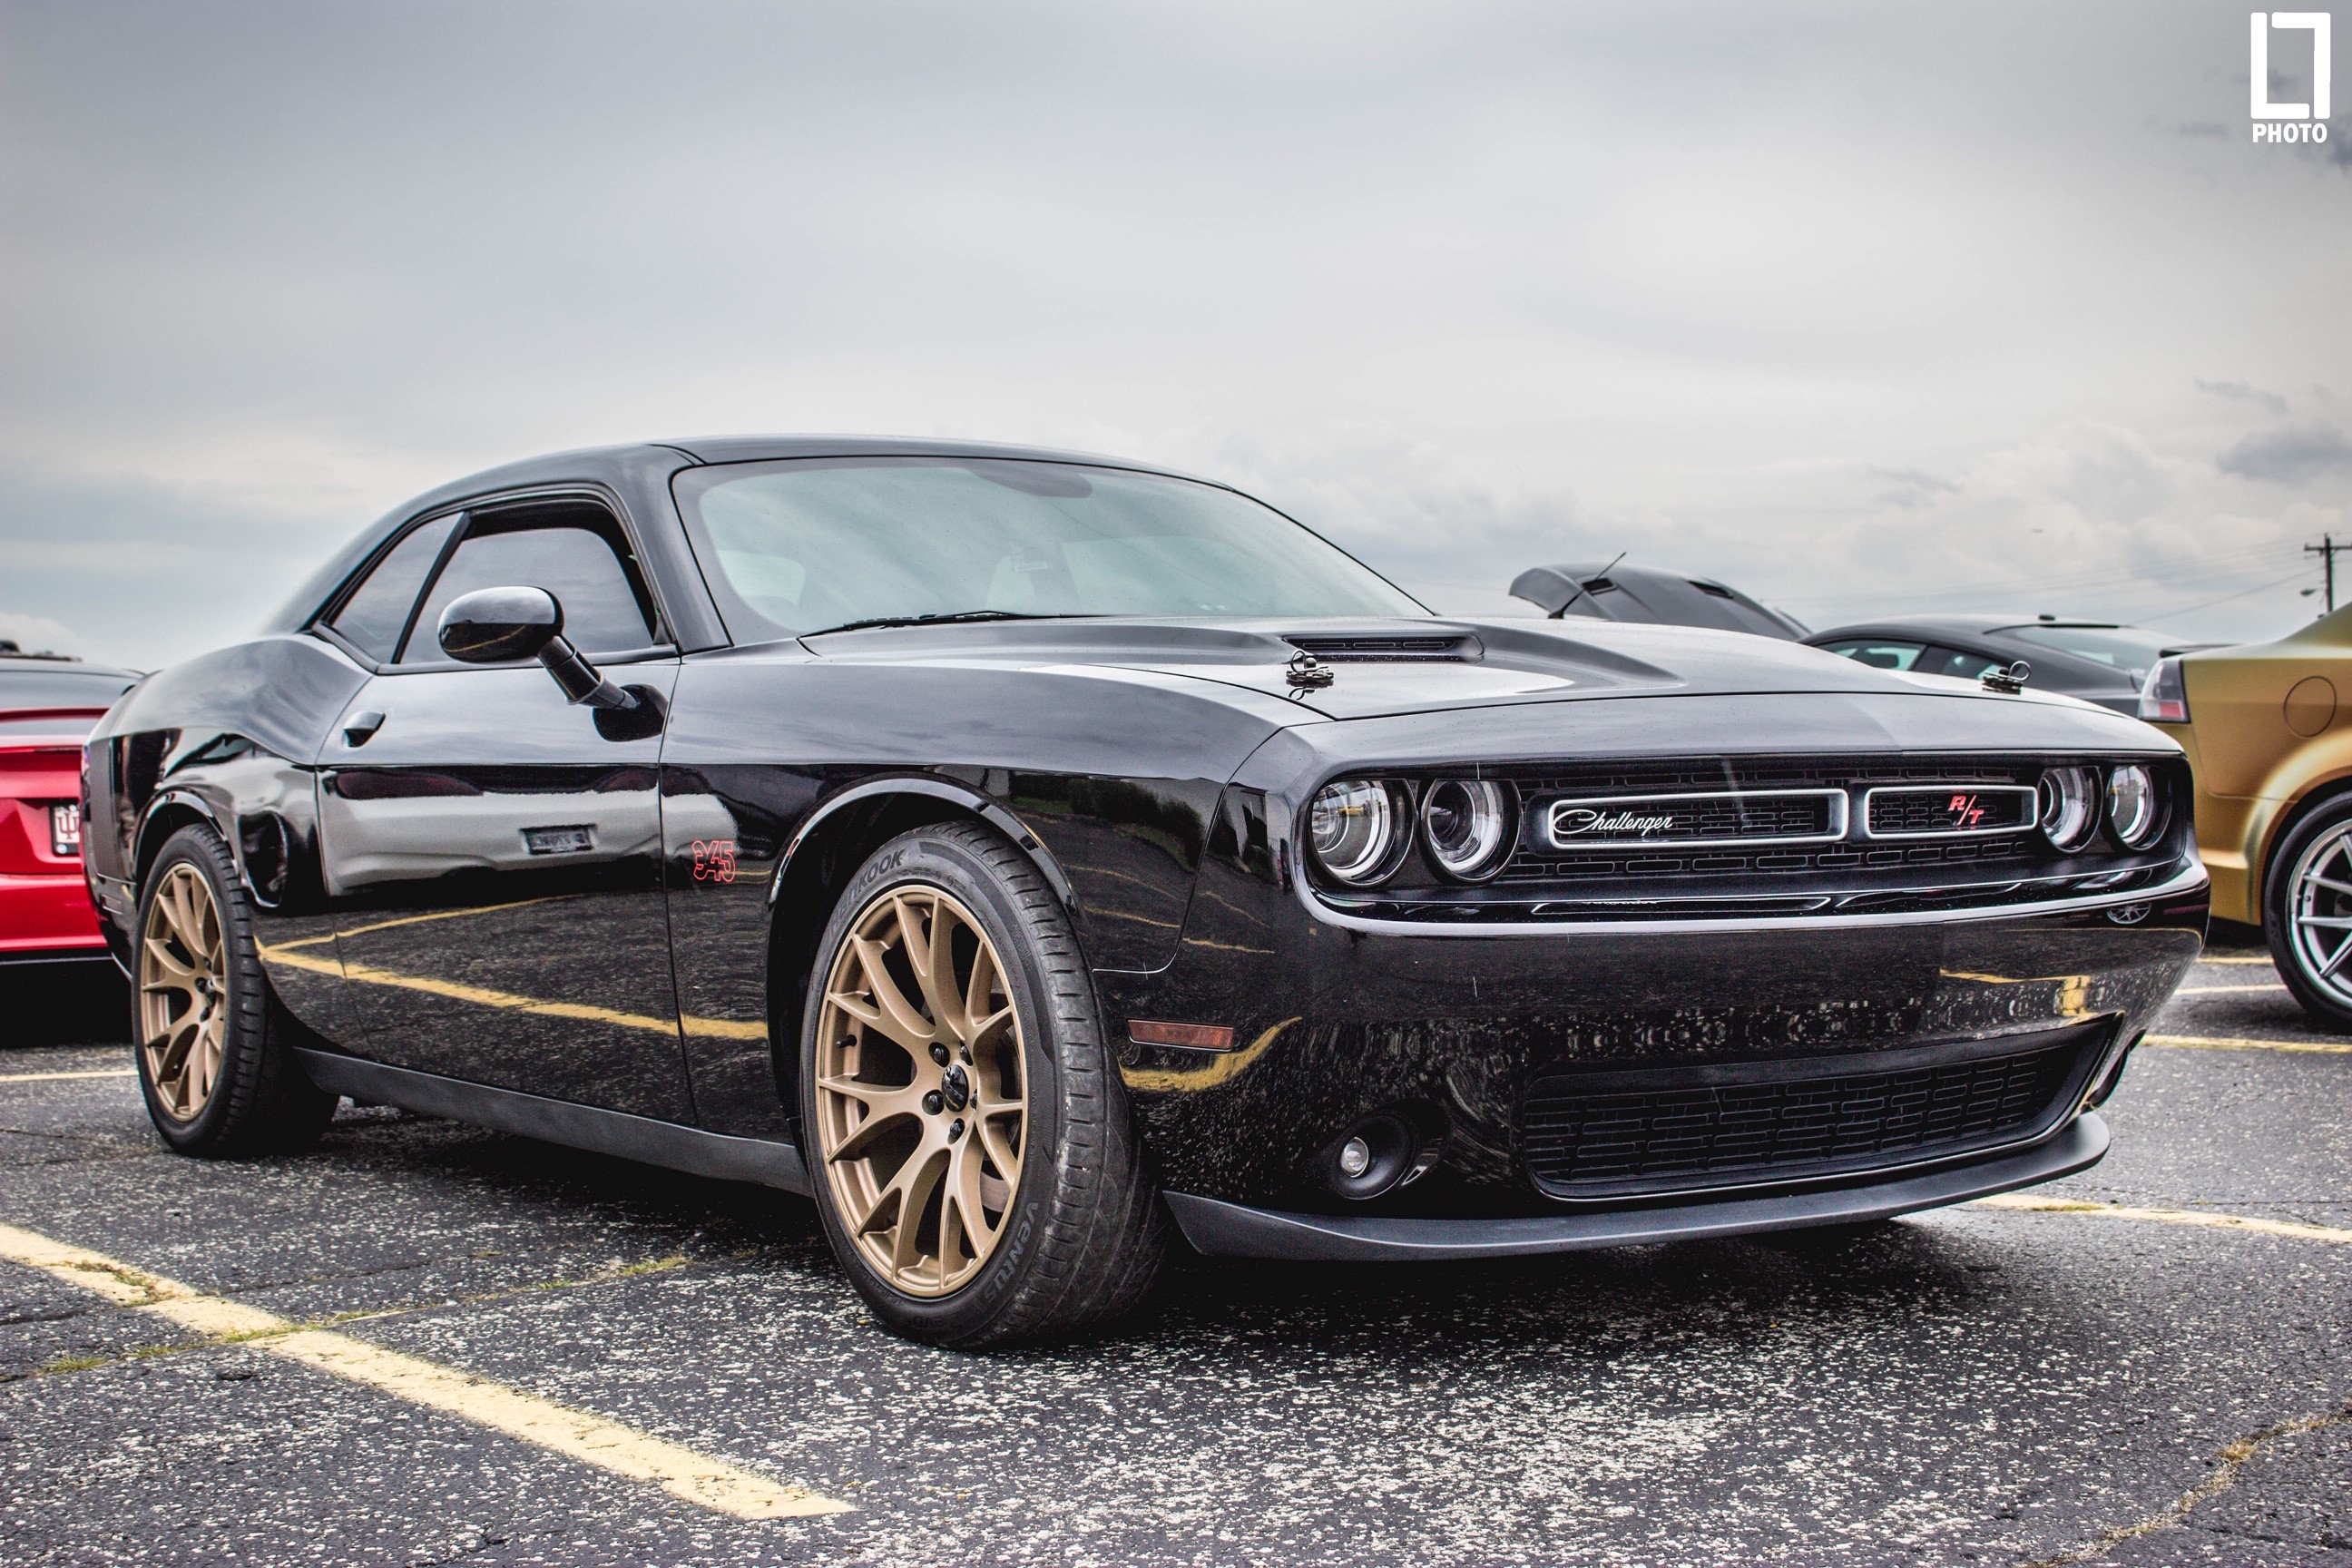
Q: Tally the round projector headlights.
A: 4